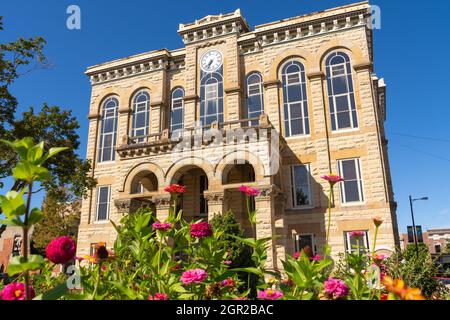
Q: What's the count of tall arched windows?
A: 7